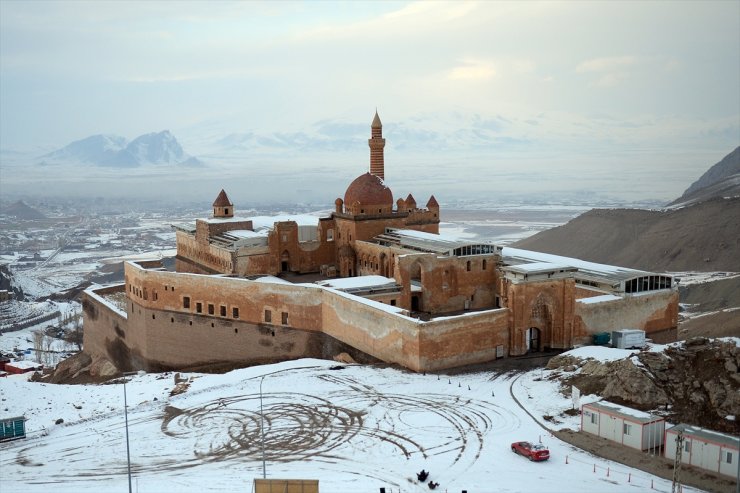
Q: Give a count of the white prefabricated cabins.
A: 2